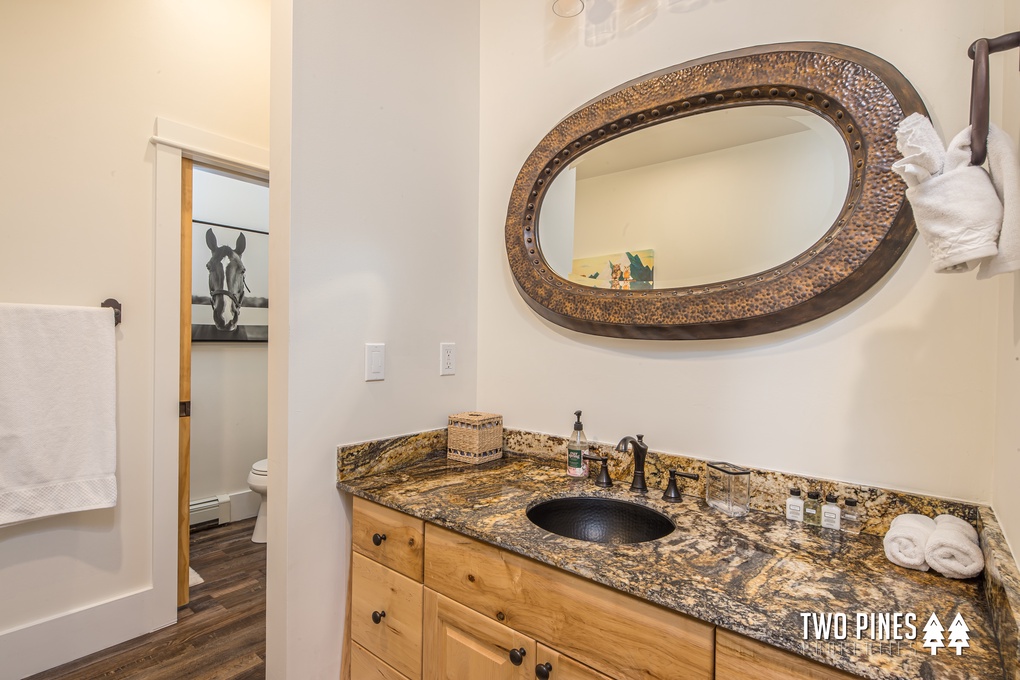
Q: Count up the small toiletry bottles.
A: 4